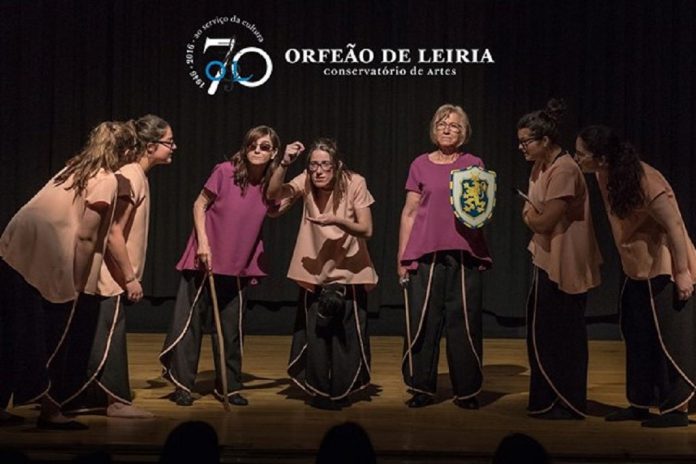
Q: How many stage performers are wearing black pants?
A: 7